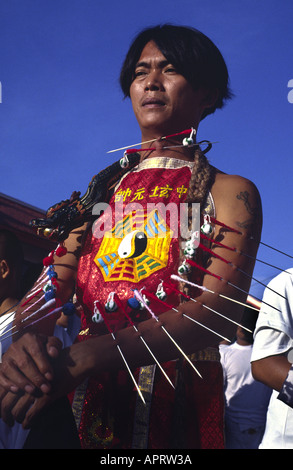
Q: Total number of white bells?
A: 11